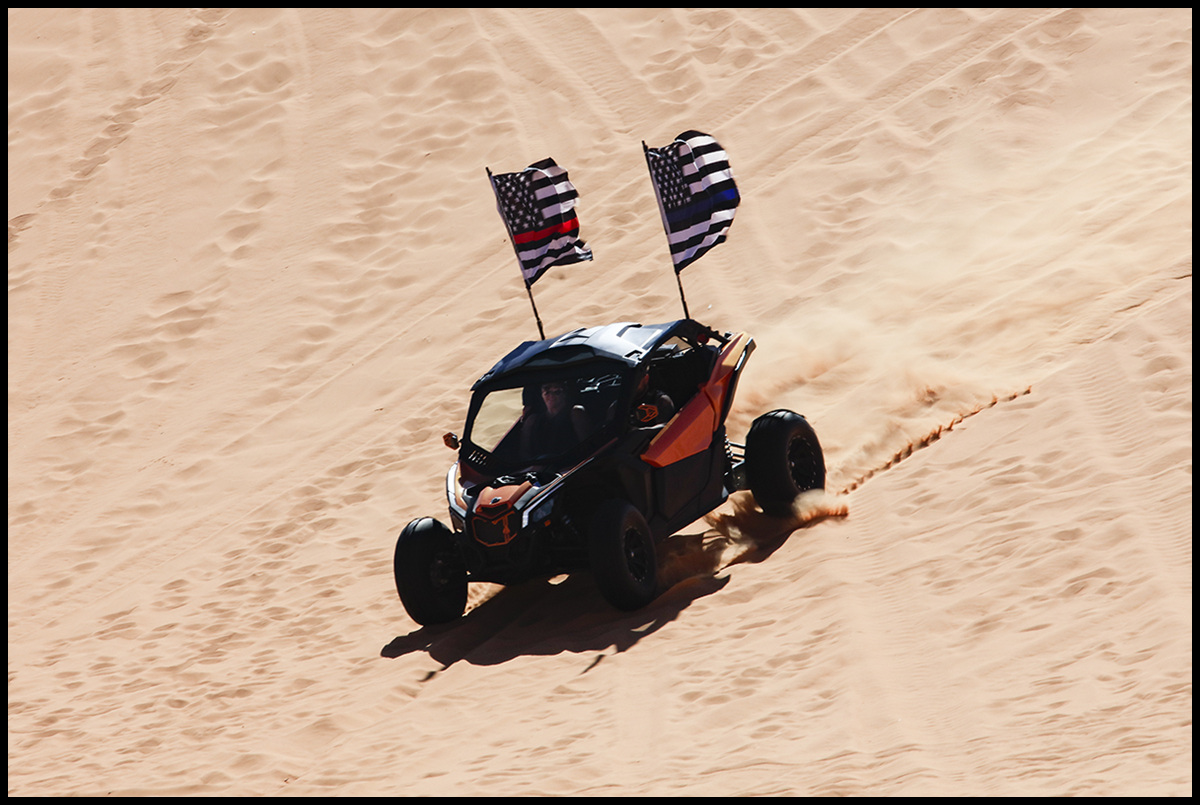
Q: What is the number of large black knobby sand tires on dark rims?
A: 3